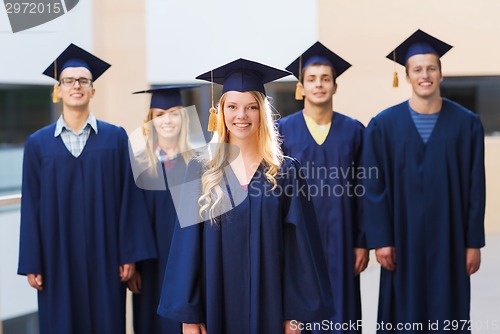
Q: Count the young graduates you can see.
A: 5